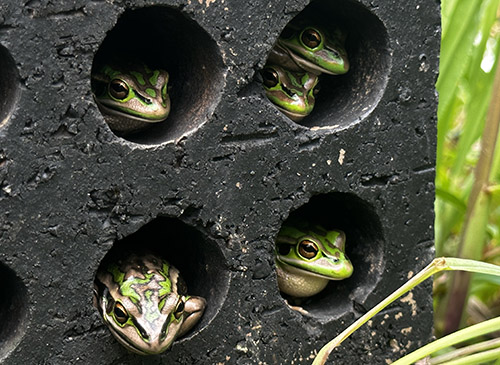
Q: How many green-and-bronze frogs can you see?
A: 5